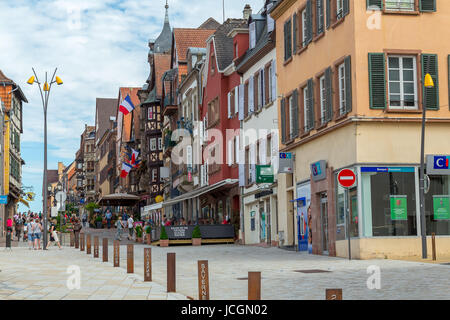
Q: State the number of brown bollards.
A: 13